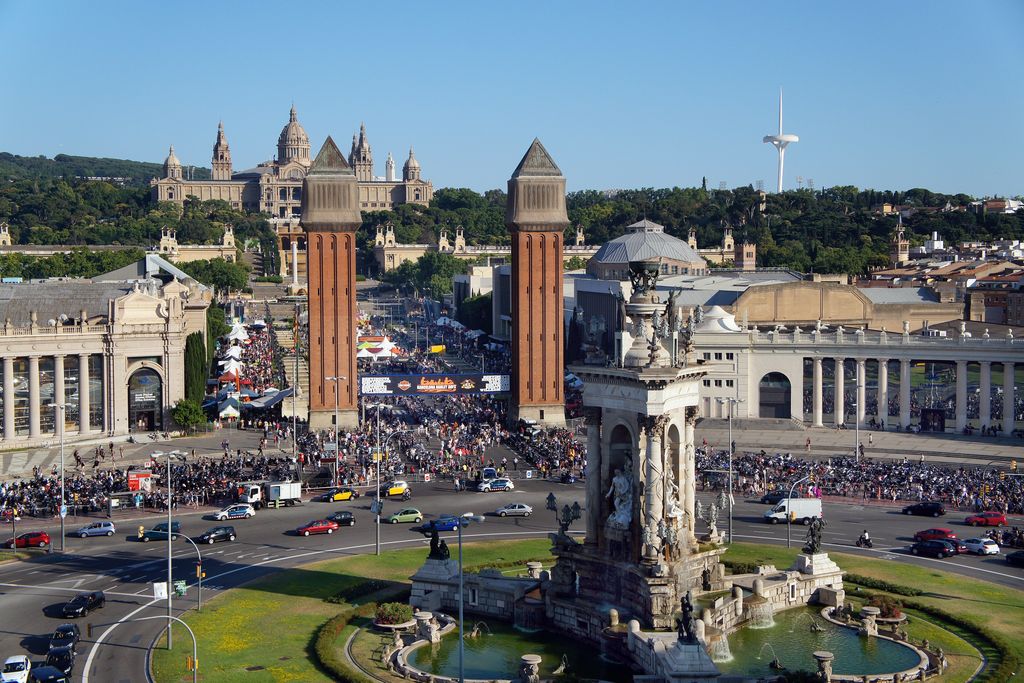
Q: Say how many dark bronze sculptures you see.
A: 3